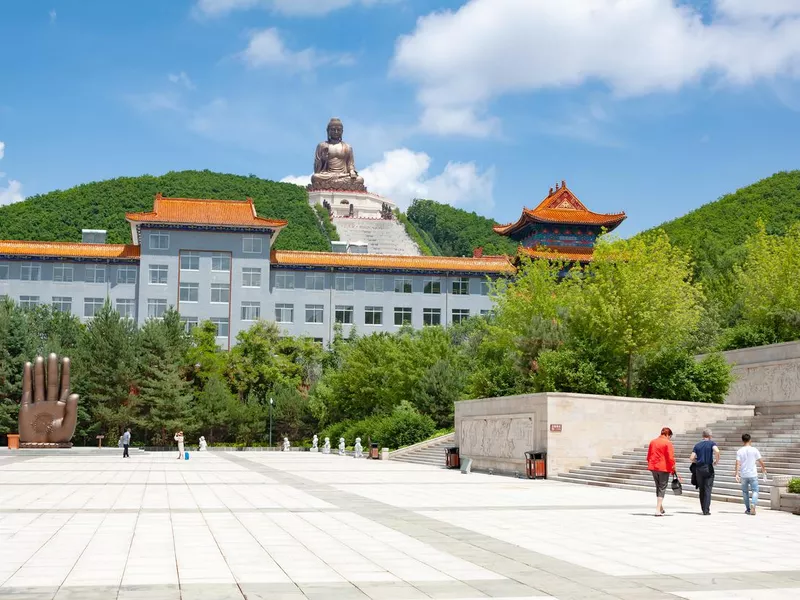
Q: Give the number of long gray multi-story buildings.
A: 1